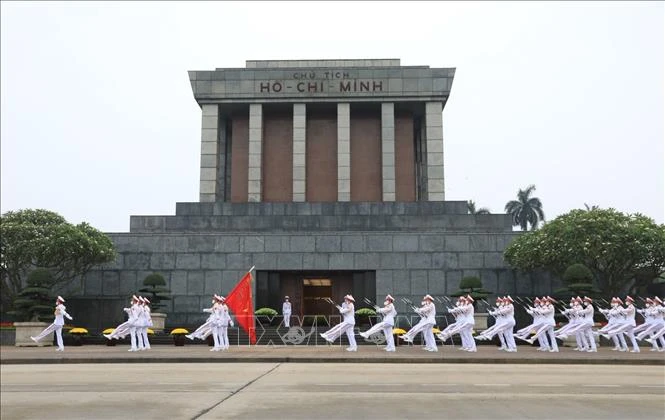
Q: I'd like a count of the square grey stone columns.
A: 6